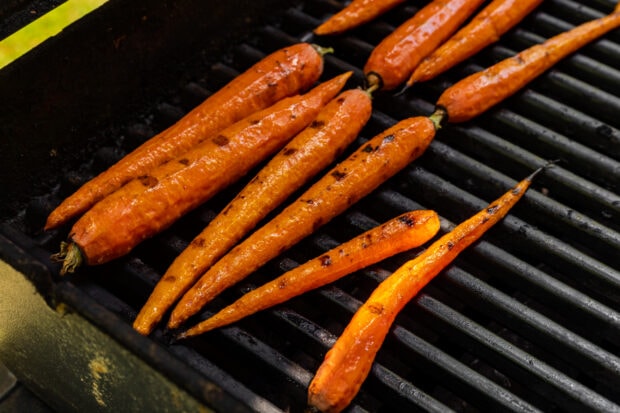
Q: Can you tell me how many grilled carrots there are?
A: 10